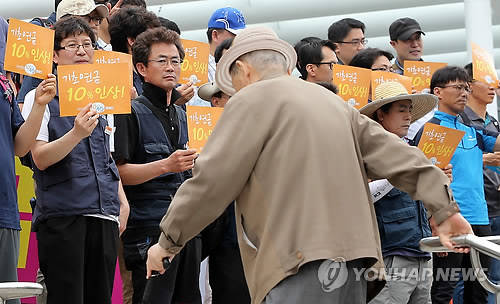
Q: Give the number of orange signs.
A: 10